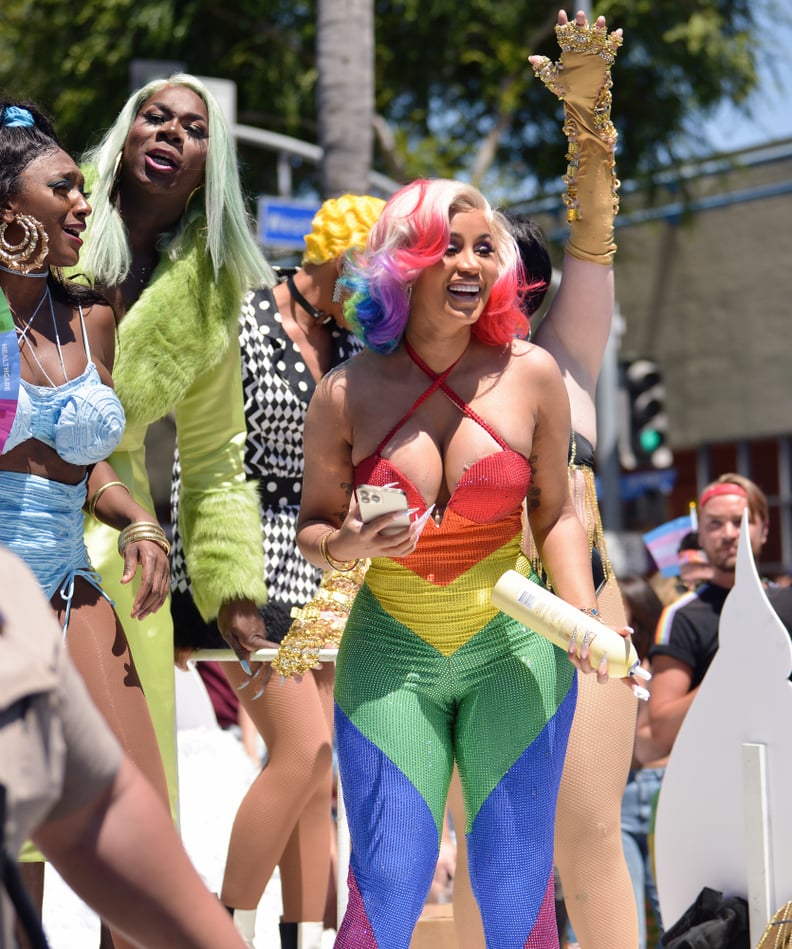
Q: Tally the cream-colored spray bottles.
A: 1